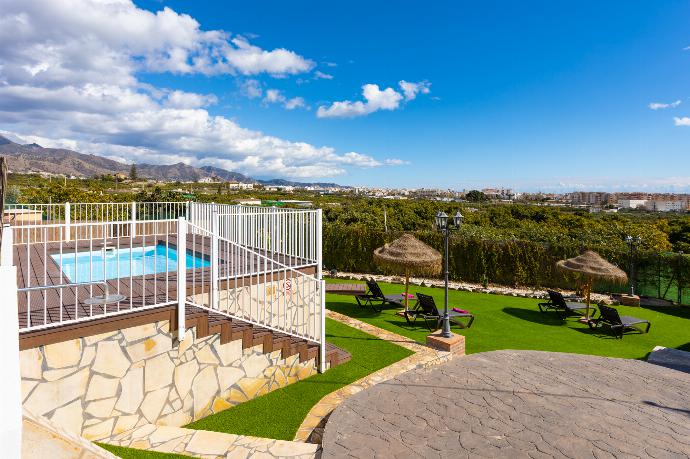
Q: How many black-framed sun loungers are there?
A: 4